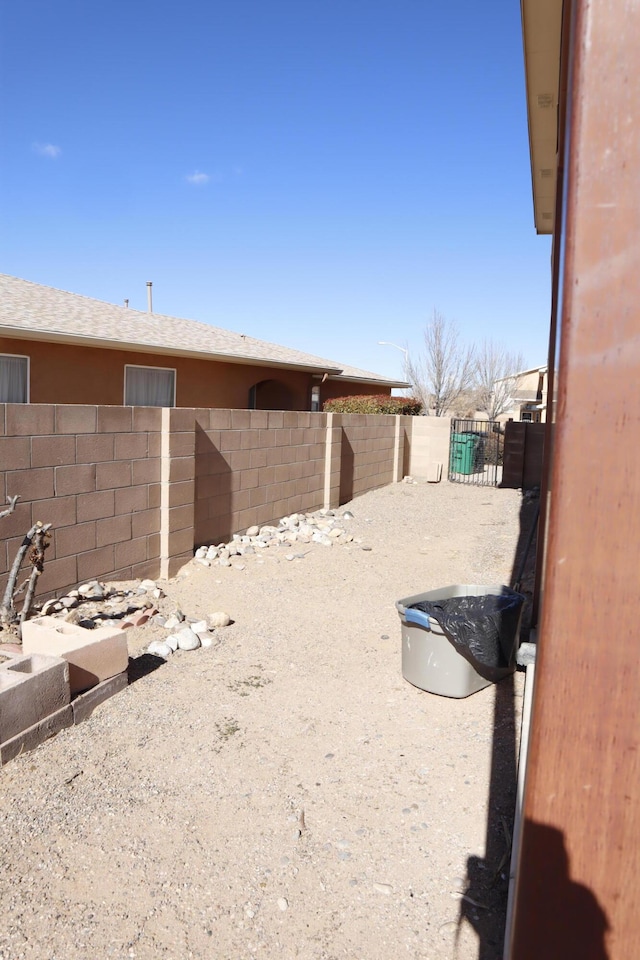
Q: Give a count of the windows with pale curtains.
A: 2